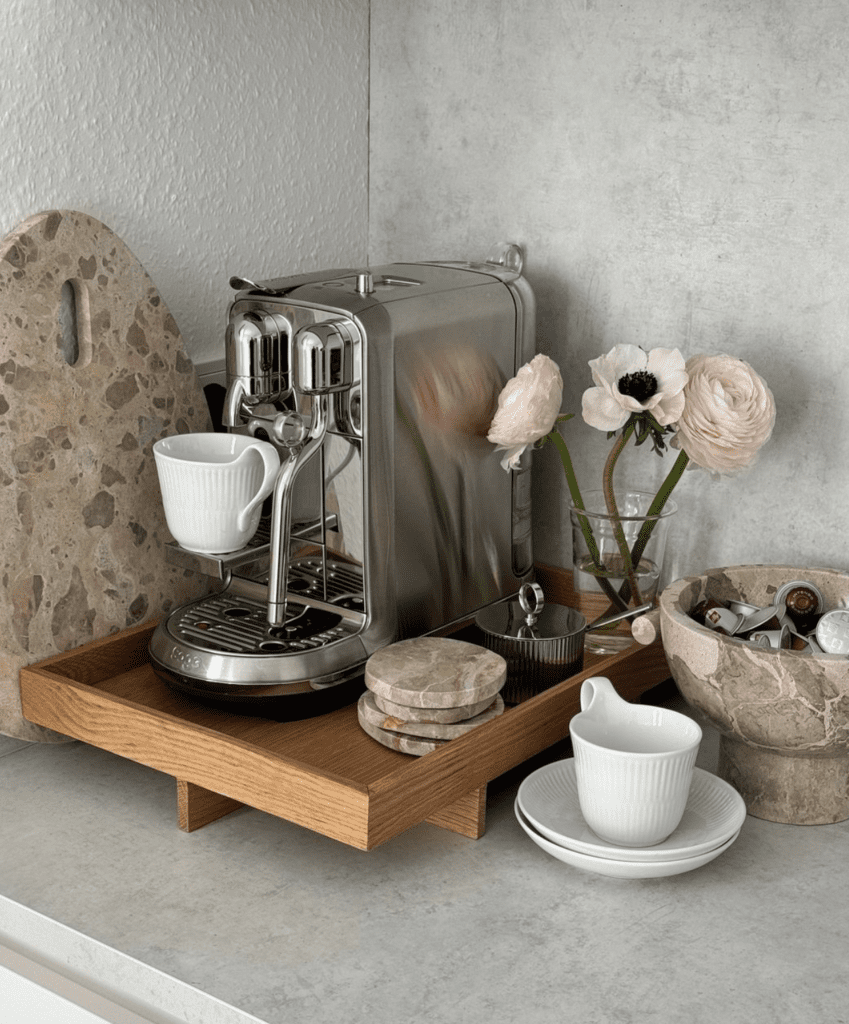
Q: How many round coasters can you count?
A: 4